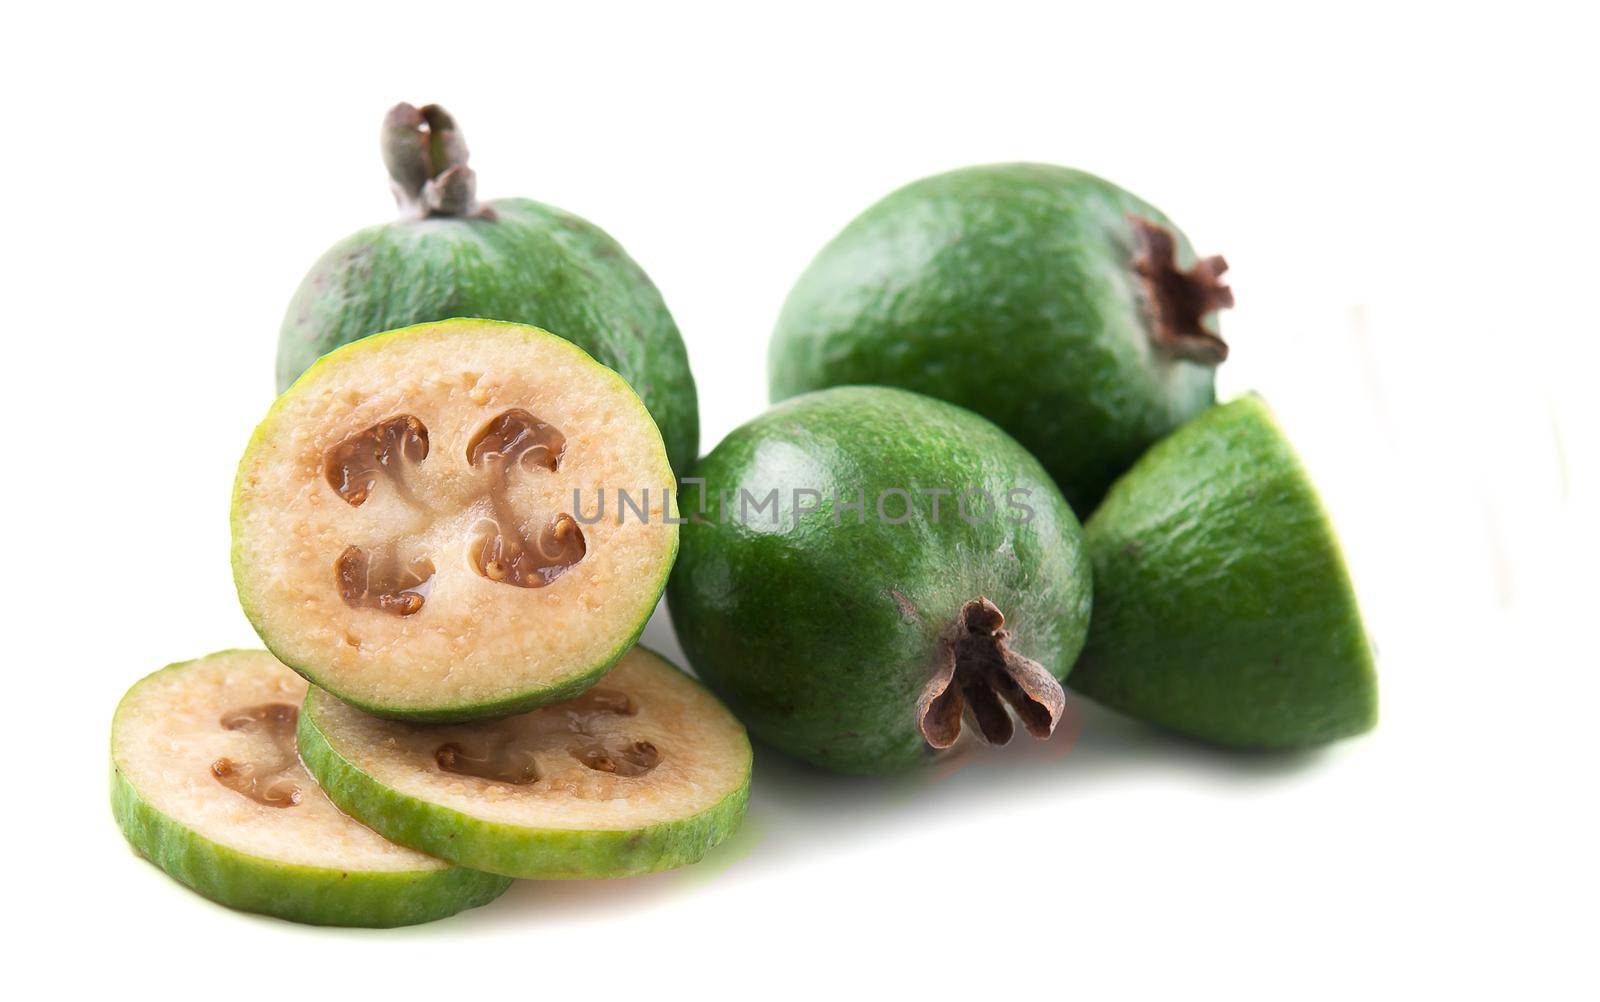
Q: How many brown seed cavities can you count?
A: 9